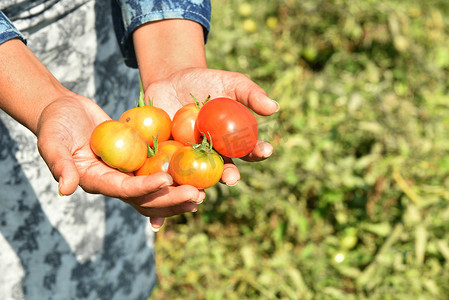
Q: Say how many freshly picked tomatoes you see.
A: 6